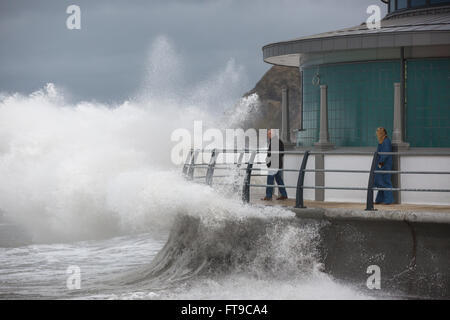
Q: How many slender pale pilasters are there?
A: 3